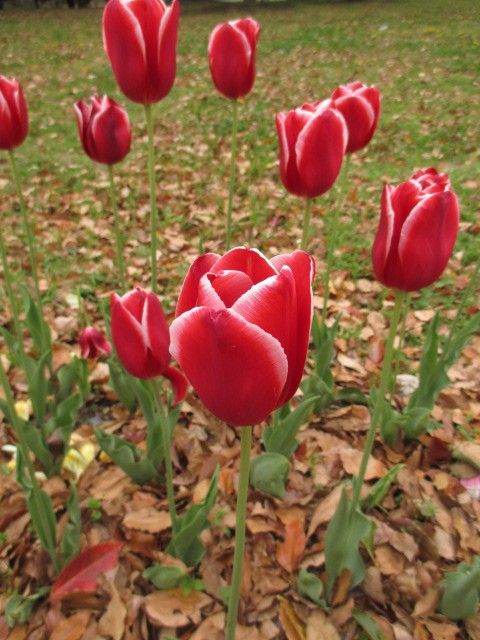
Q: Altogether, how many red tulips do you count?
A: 10